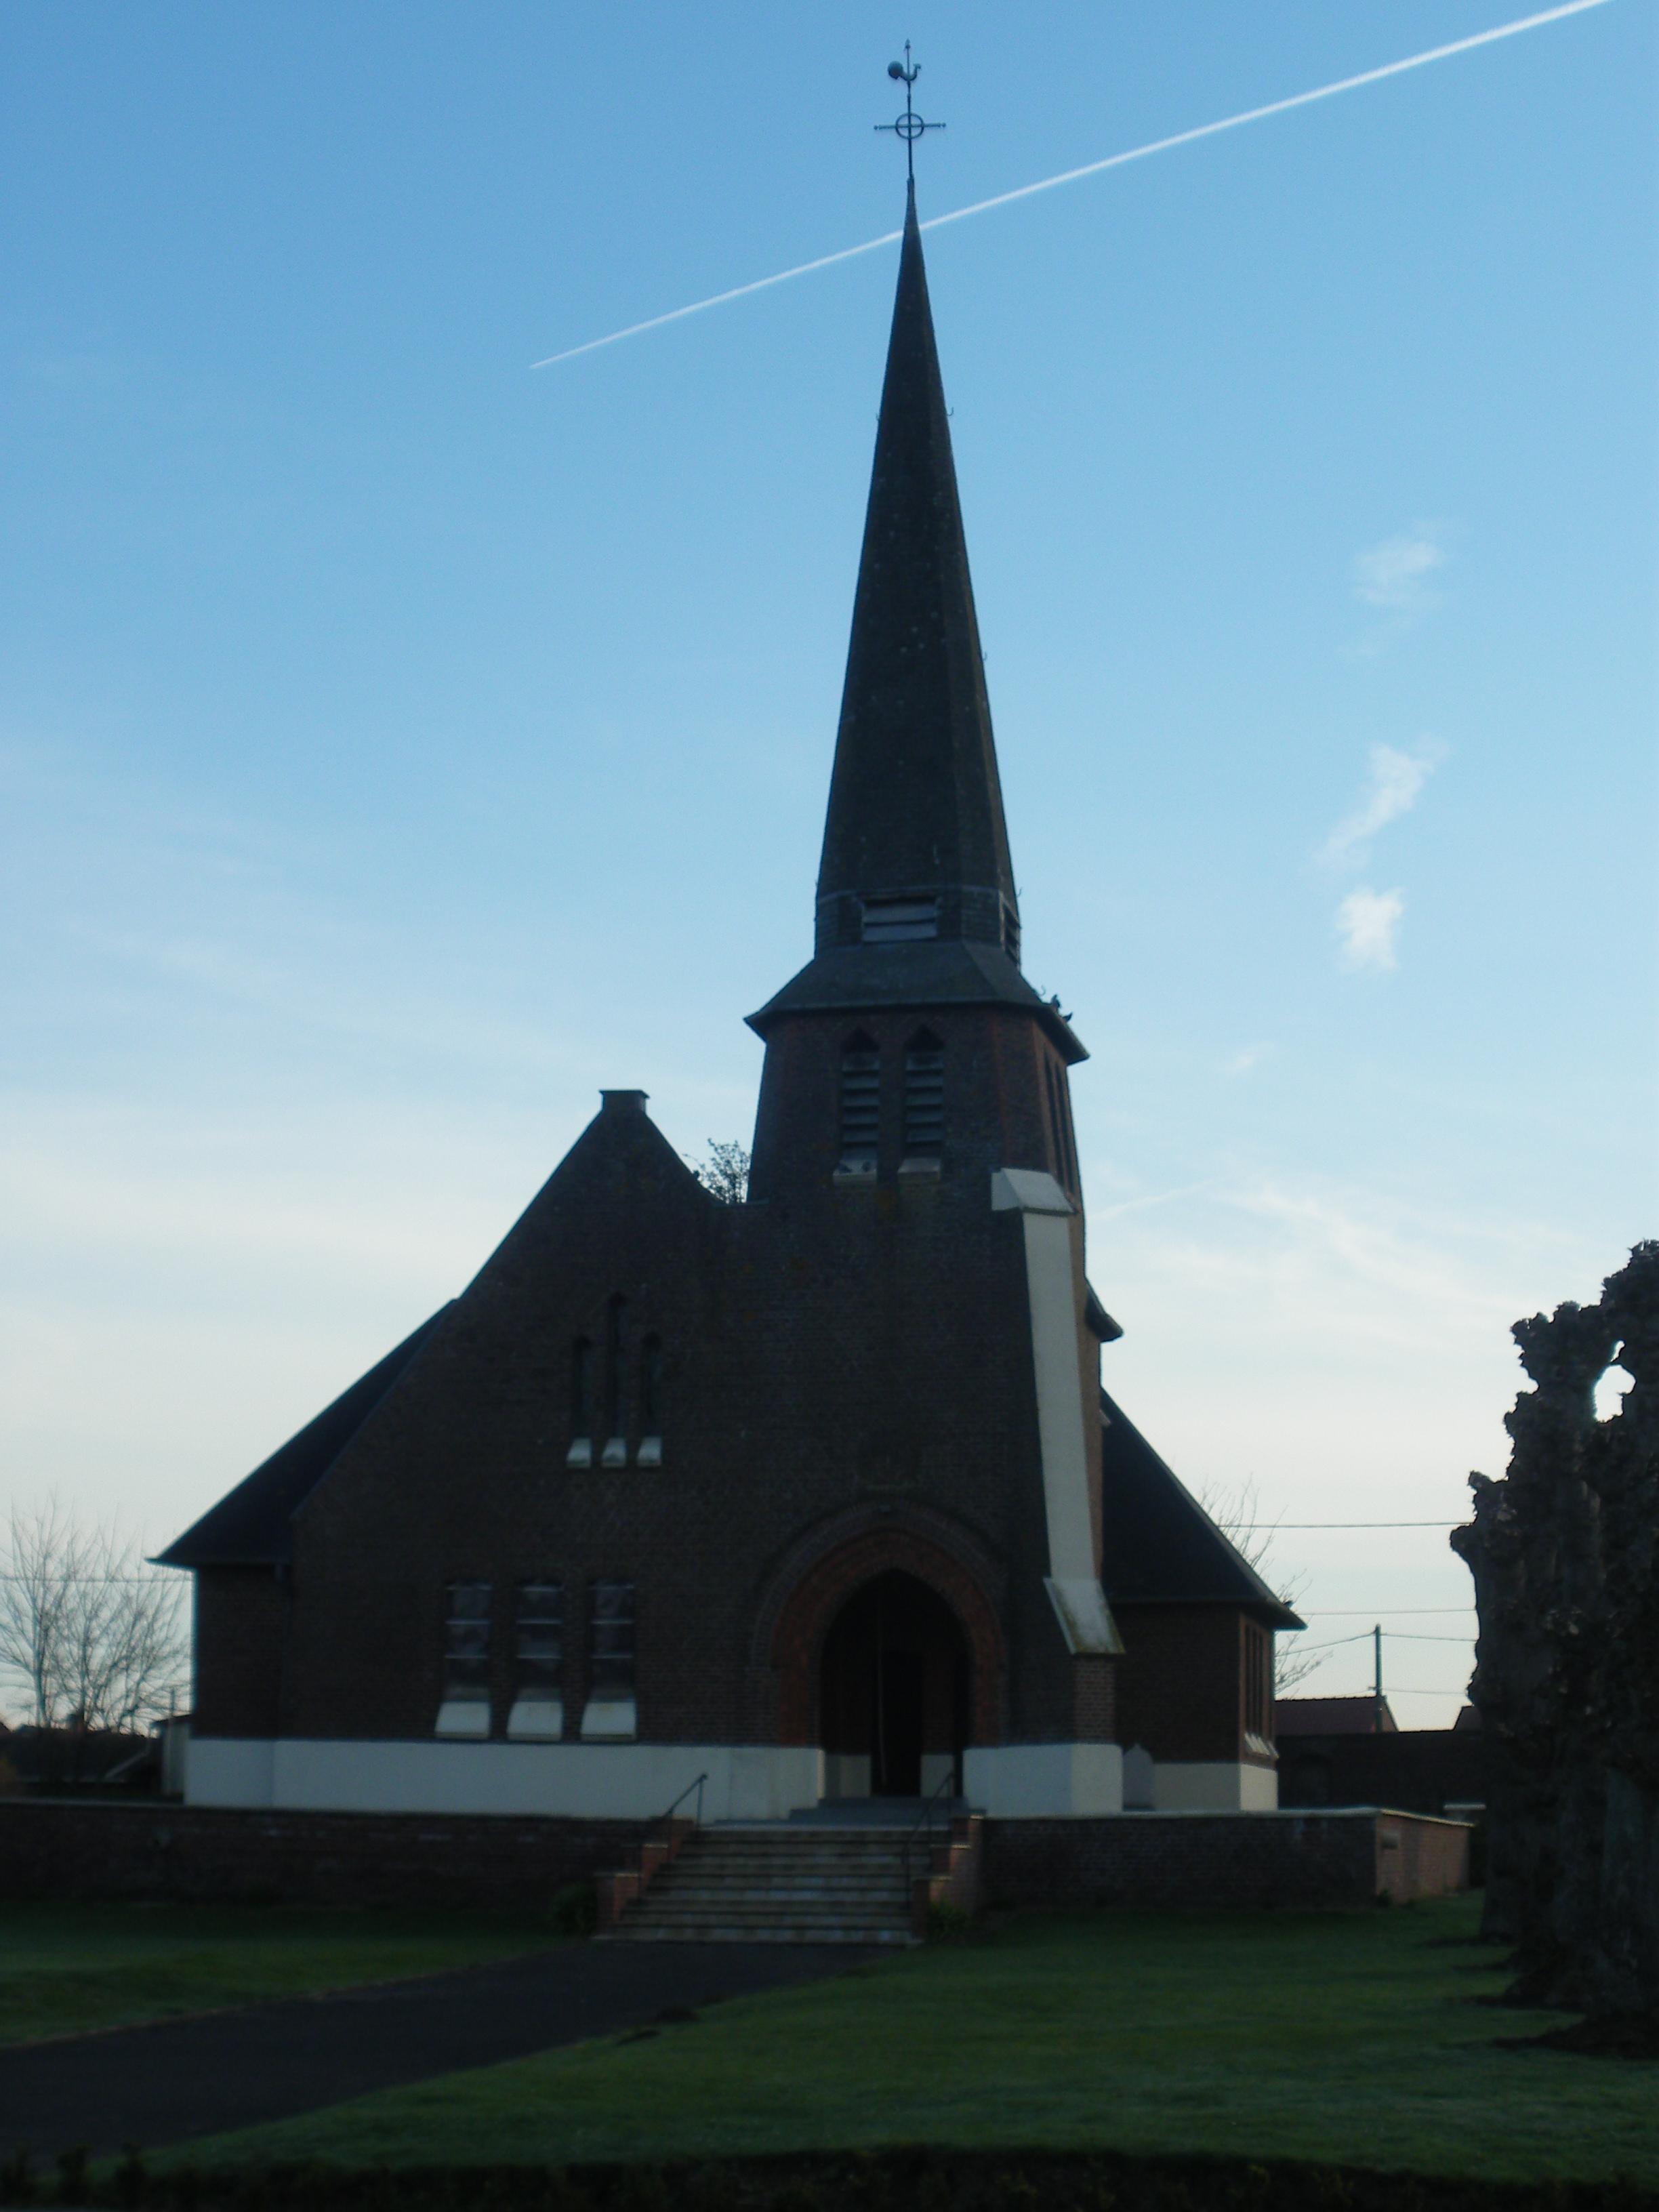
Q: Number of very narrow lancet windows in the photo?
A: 3